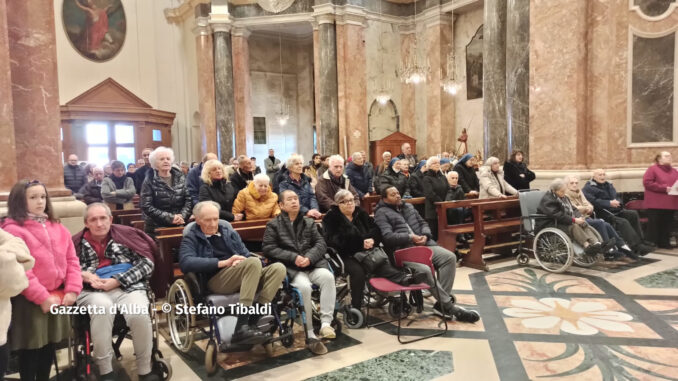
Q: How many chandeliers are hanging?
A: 4